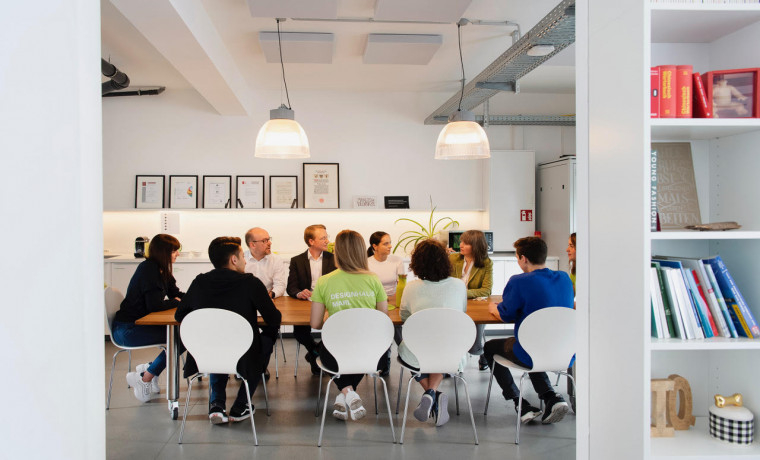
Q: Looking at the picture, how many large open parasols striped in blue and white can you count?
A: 0